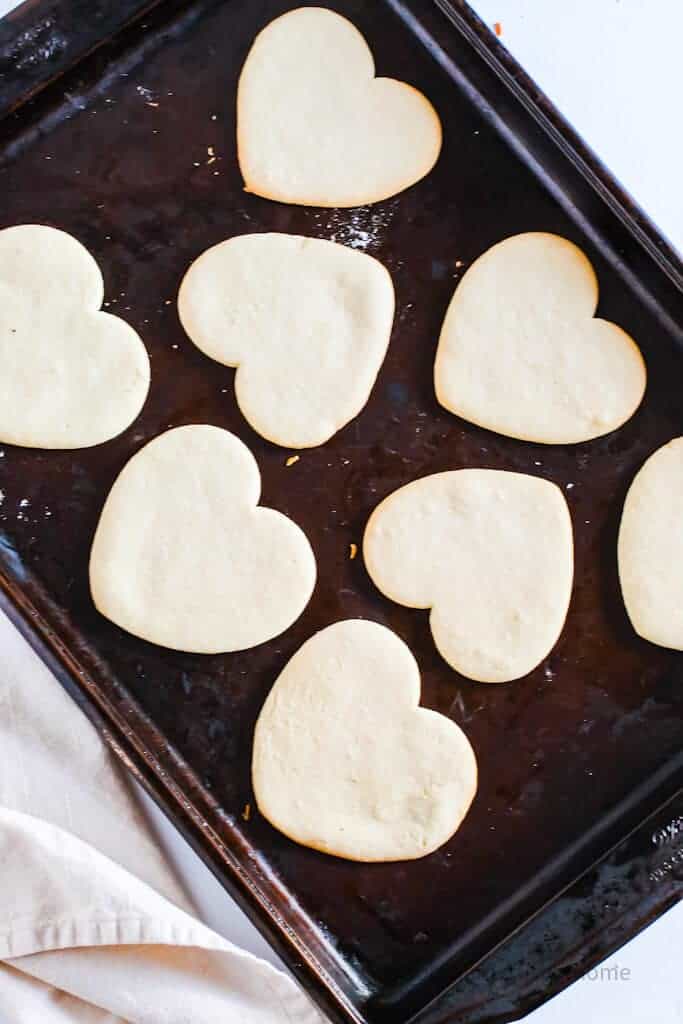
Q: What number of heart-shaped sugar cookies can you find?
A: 8